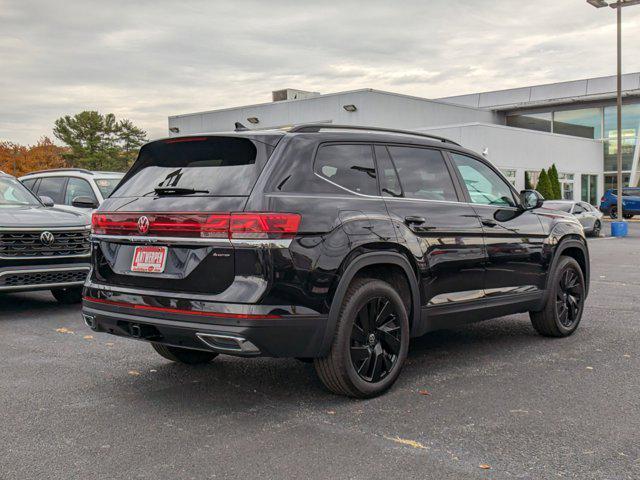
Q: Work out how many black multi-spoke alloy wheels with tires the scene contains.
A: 2